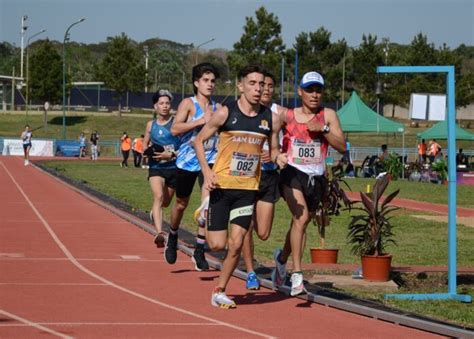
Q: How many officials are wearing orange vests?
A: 4